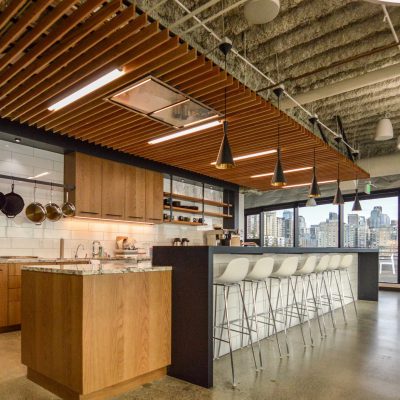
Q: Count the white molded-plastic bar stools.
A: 7